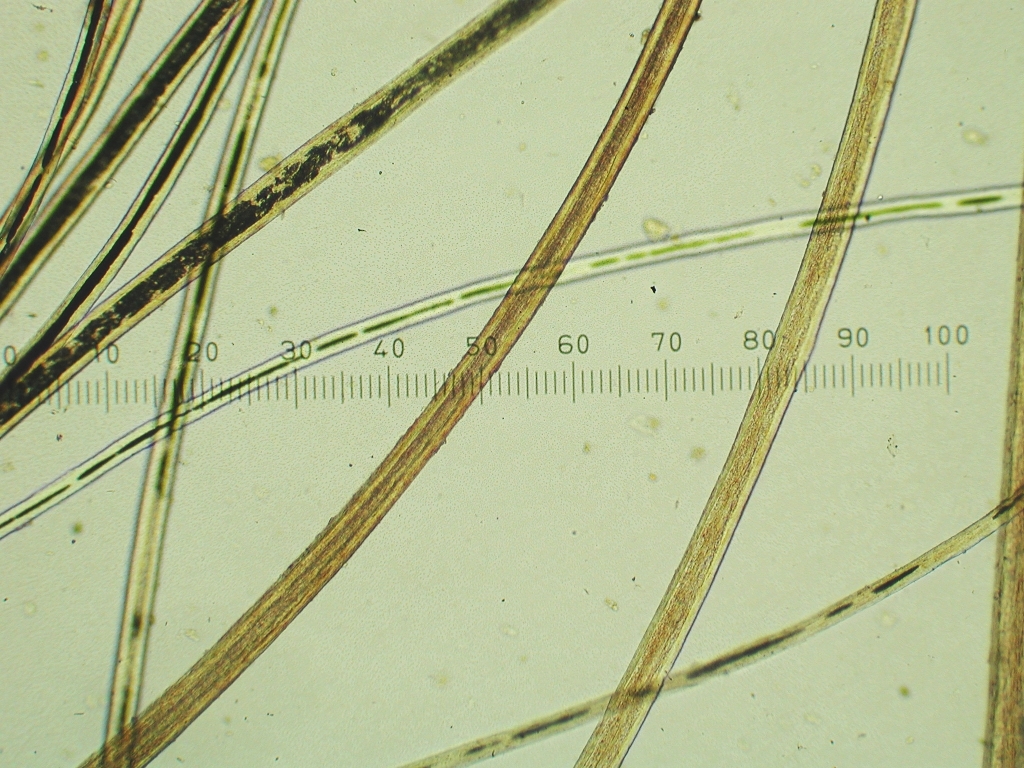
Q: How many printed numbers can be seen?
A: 11